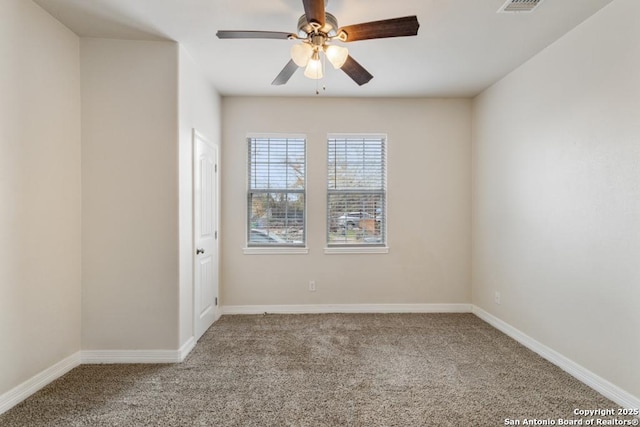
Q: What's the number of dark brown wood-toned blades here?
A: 3